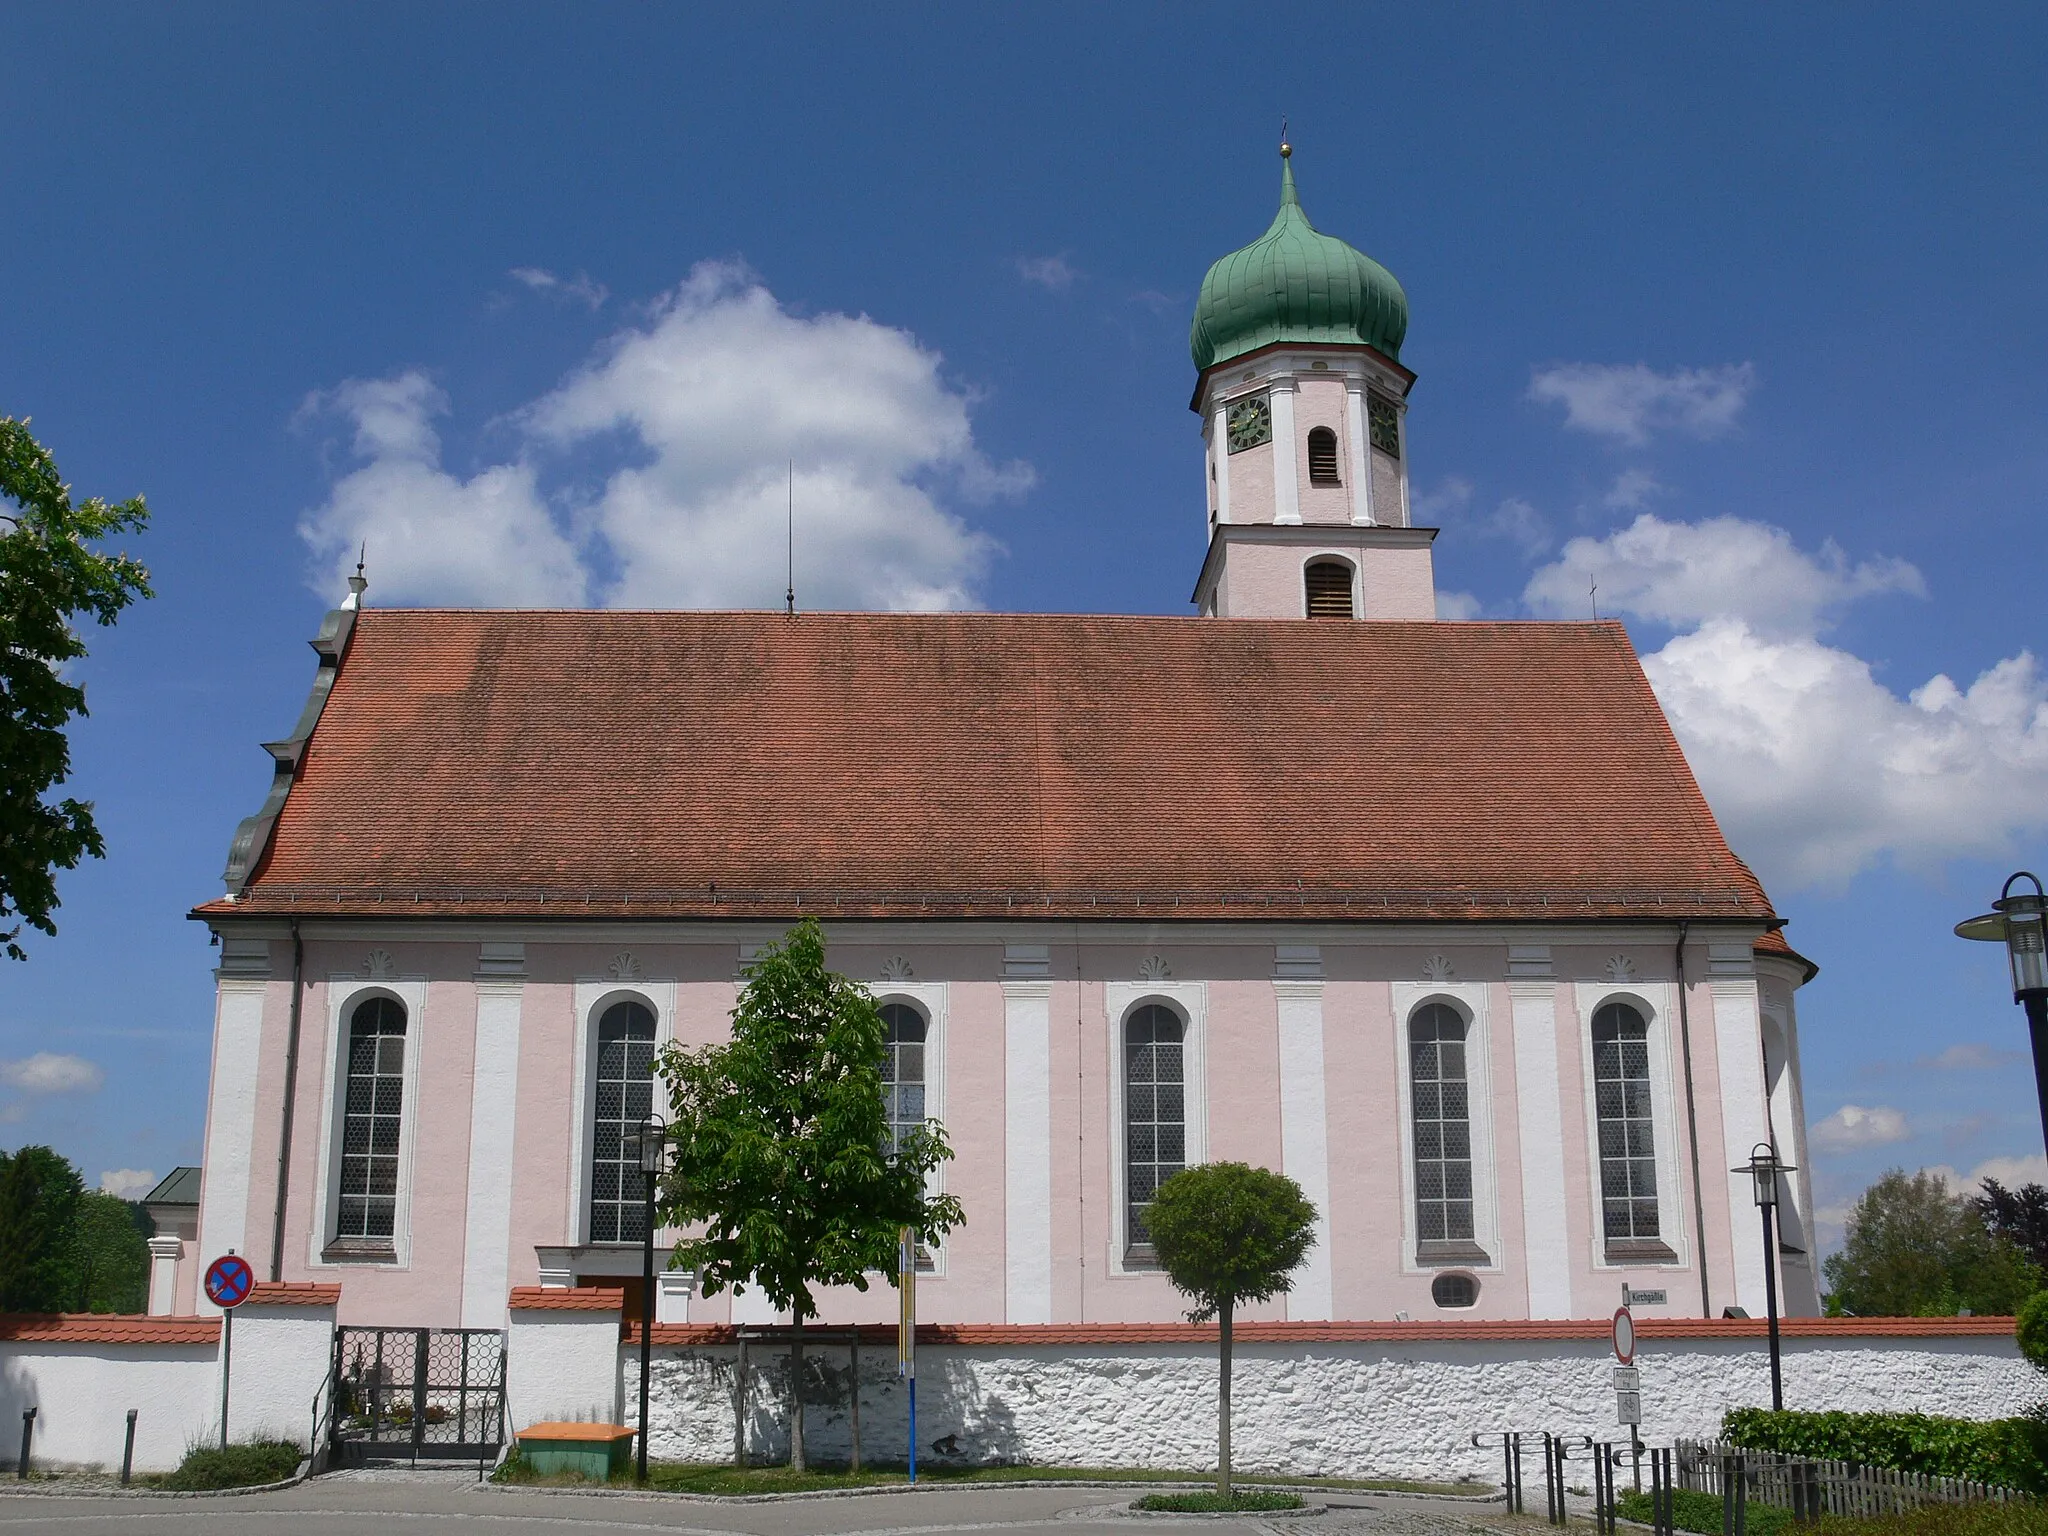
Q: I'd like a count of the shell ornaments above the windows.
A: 6